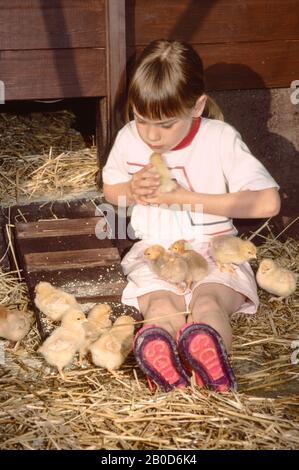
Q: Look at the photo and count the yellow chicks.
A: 10